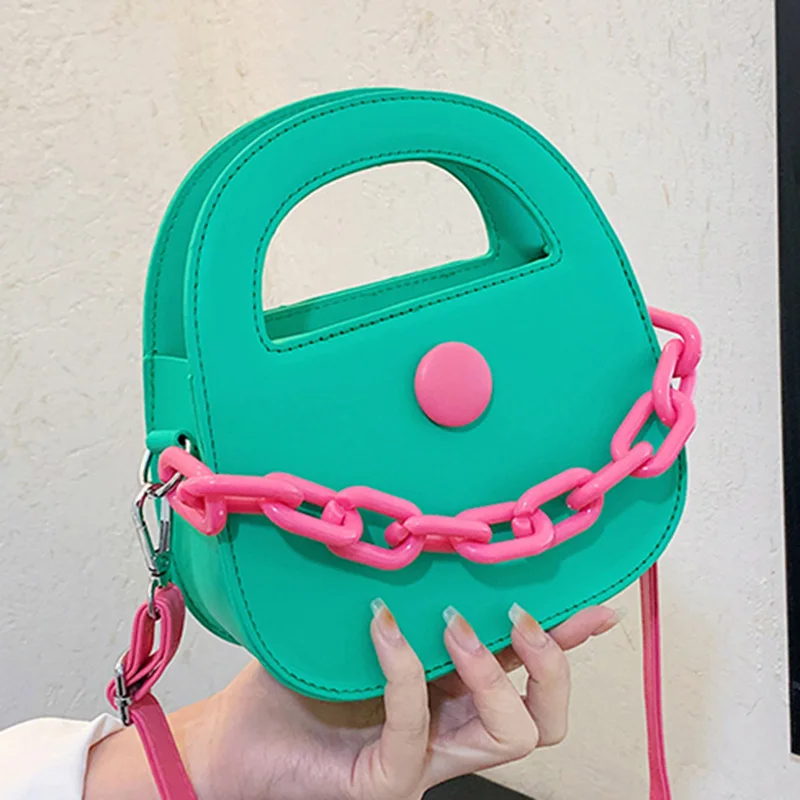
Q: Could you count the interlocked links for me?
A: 11